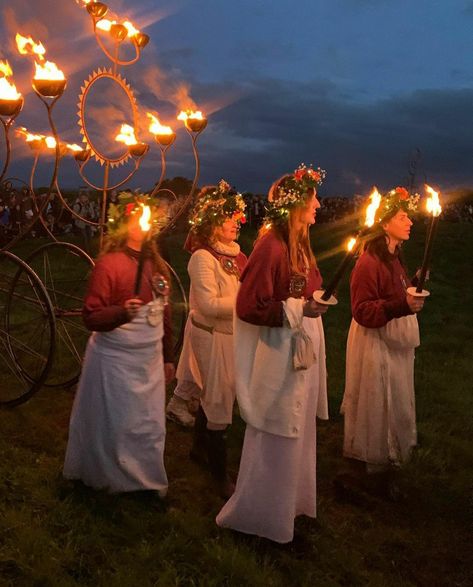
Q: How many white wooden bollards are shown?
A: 0